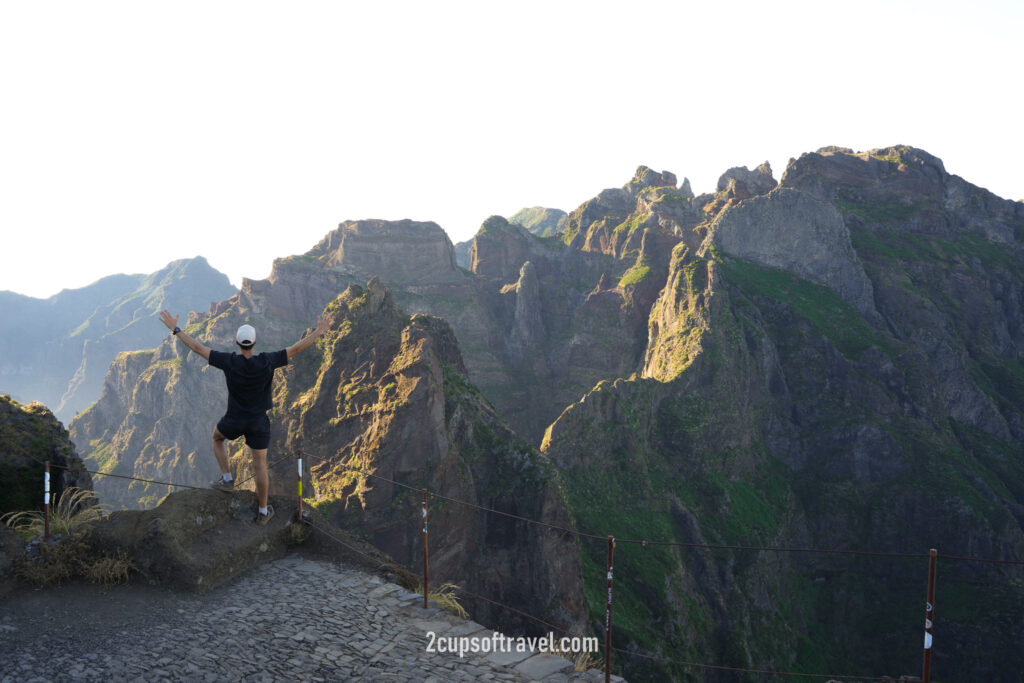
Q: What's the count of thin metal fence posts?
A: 5